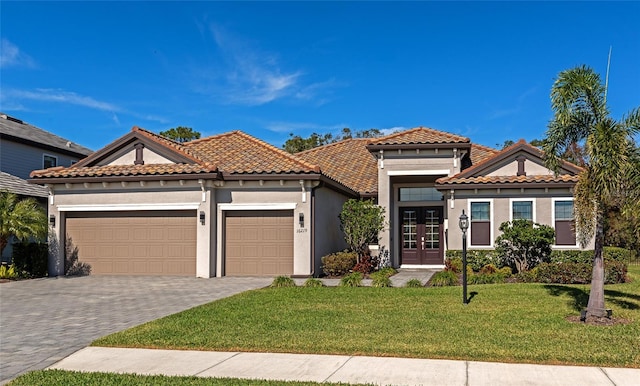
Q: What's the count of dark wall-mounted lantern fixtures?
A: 3